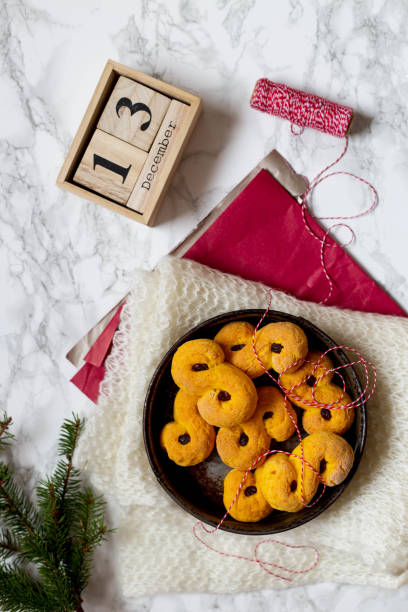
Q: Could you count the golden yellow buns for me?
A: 7